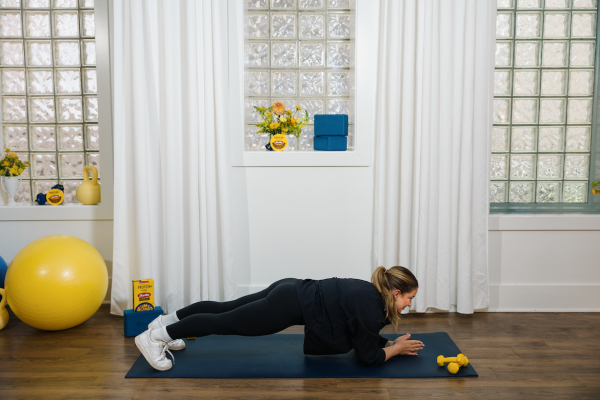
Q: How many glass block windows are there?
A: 3